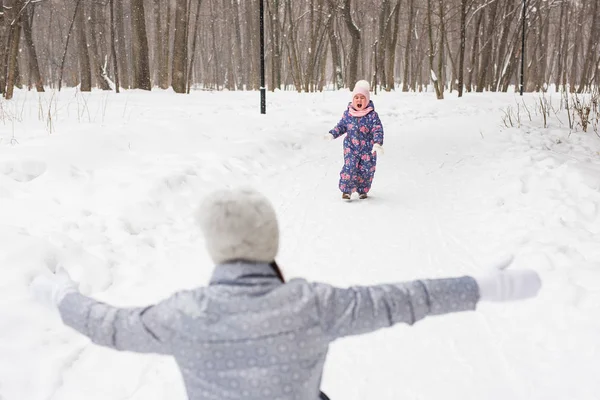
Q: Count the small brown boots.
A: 2